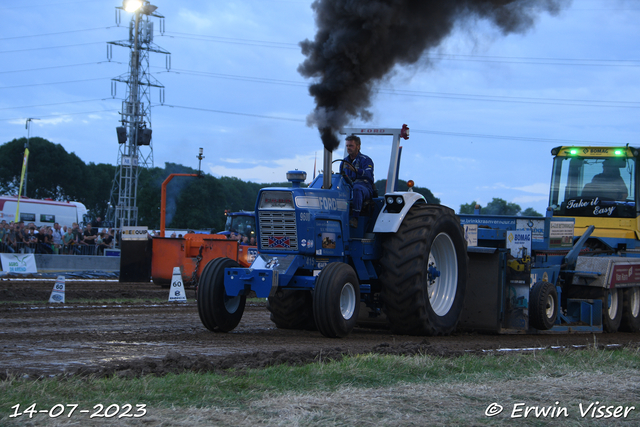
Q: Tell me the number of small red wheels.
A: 0